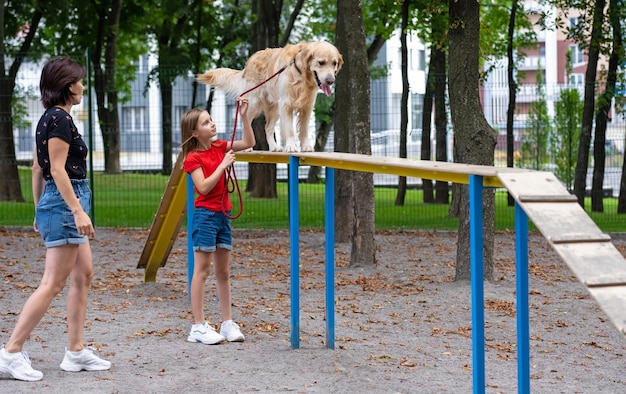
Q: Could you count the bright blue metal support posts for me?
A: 5